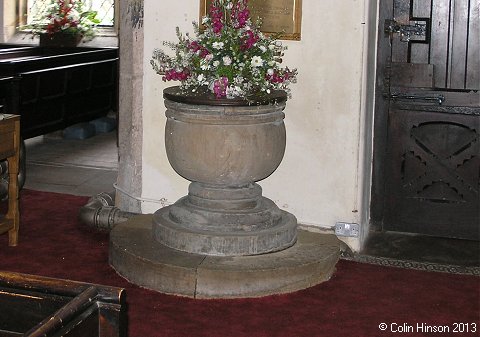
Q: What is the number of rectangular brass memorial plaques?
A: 1